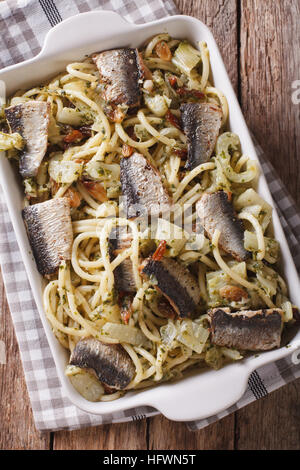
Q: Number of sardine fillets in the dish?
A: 10